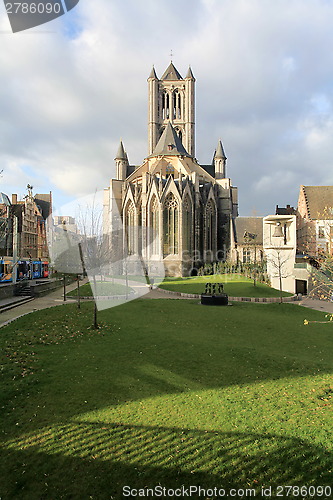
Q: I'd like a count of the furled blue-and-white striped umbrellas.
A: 0